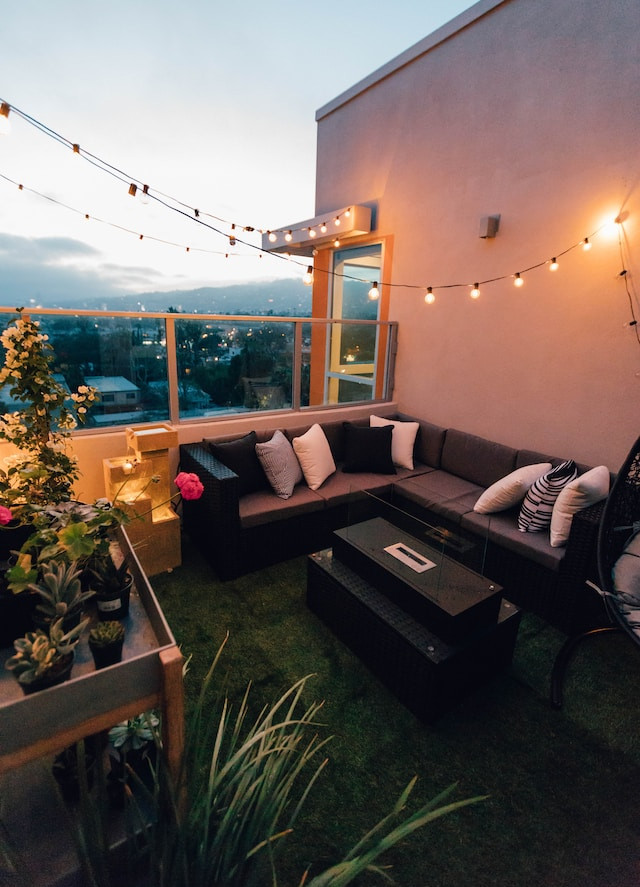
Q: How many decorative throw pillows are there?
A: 8